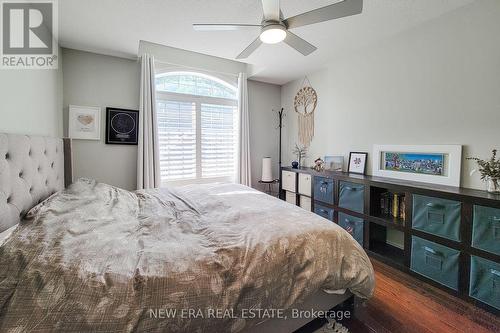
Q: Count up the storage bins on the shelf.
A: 12